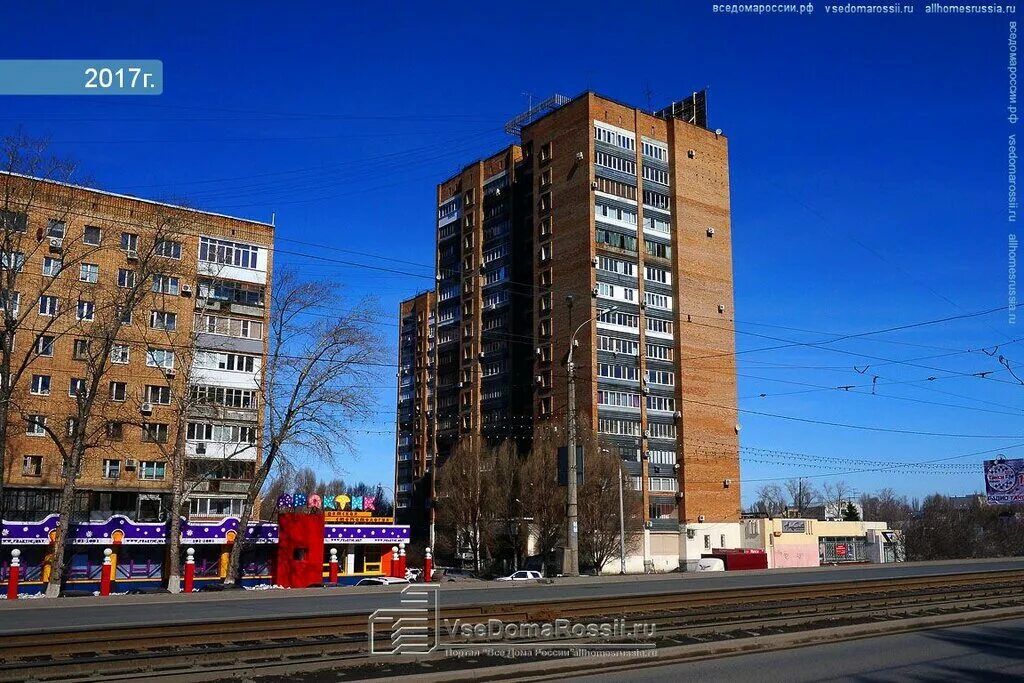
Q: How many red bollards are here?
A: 7